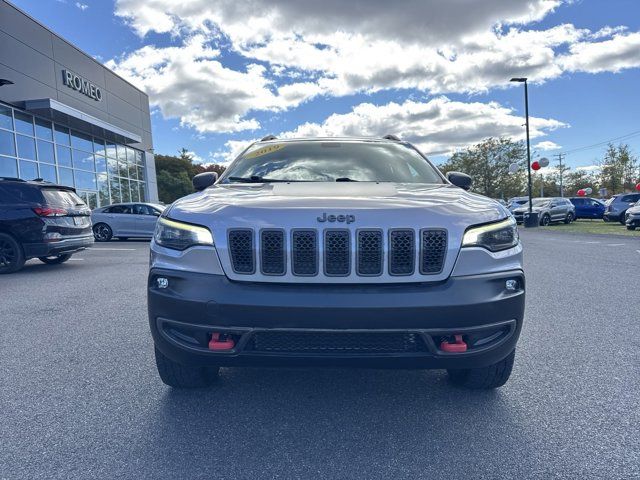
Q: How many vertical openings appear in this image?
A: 7